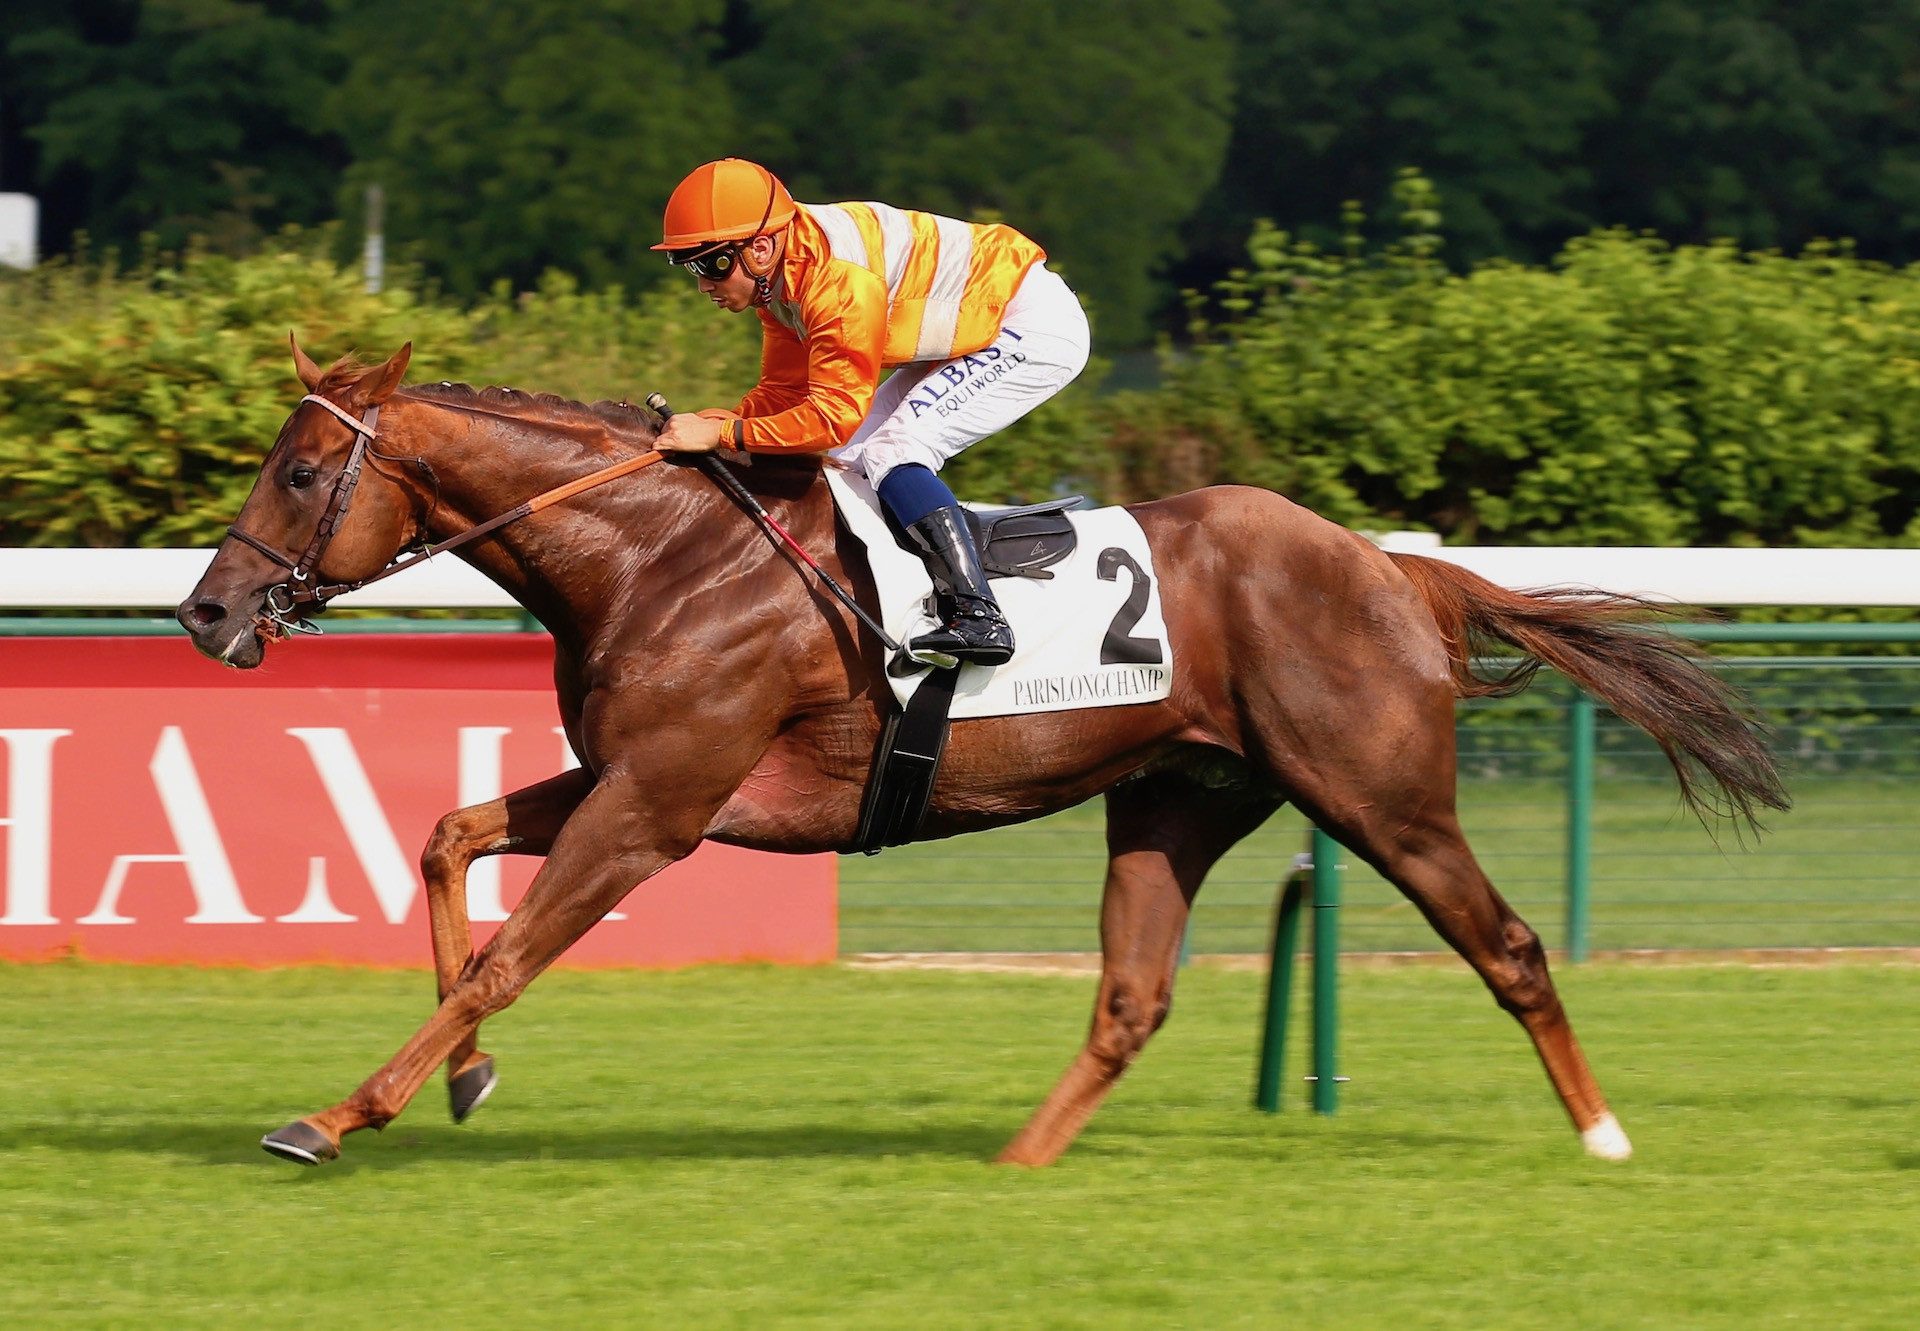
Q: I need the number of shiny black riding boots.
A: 1